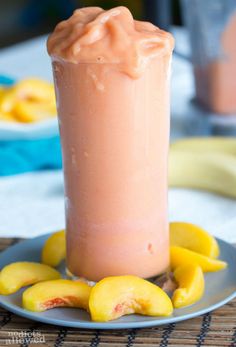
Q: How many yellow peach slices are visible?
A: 7